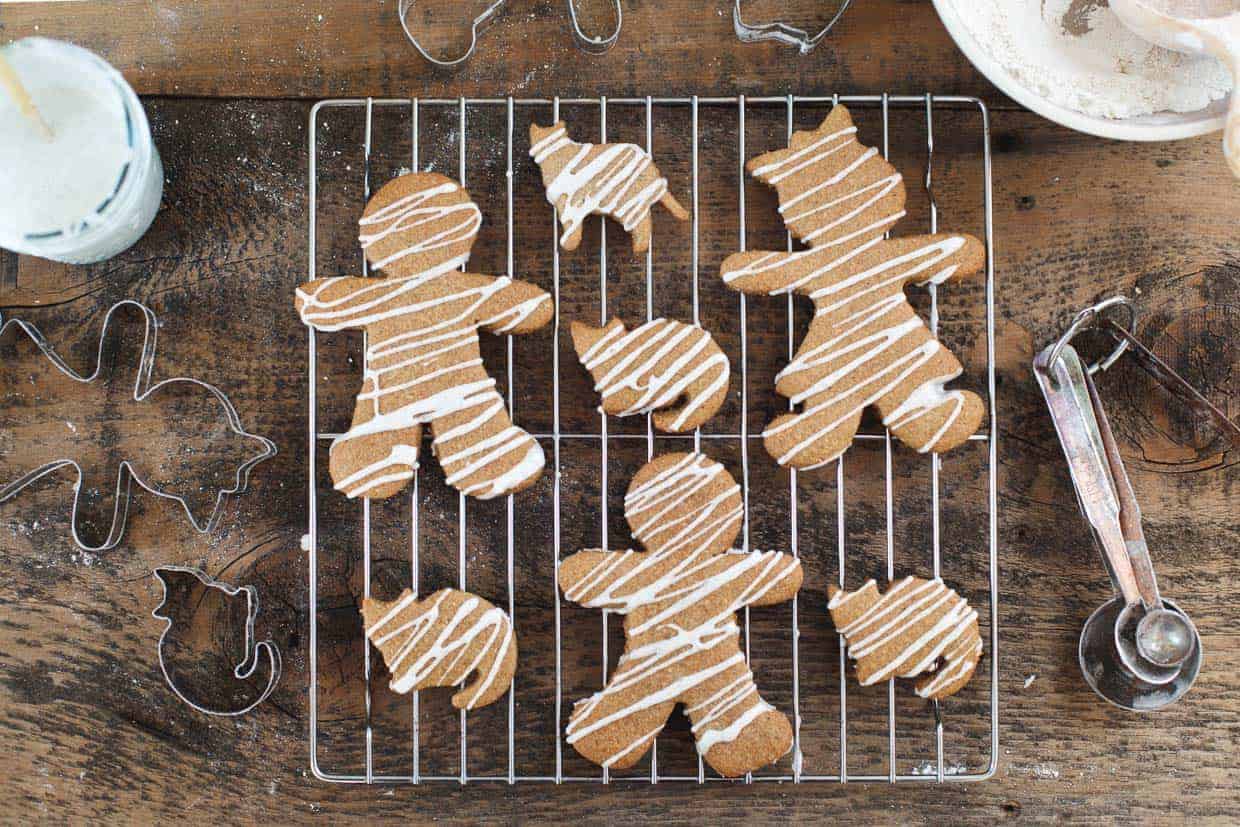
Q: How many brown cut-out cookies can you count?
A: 7